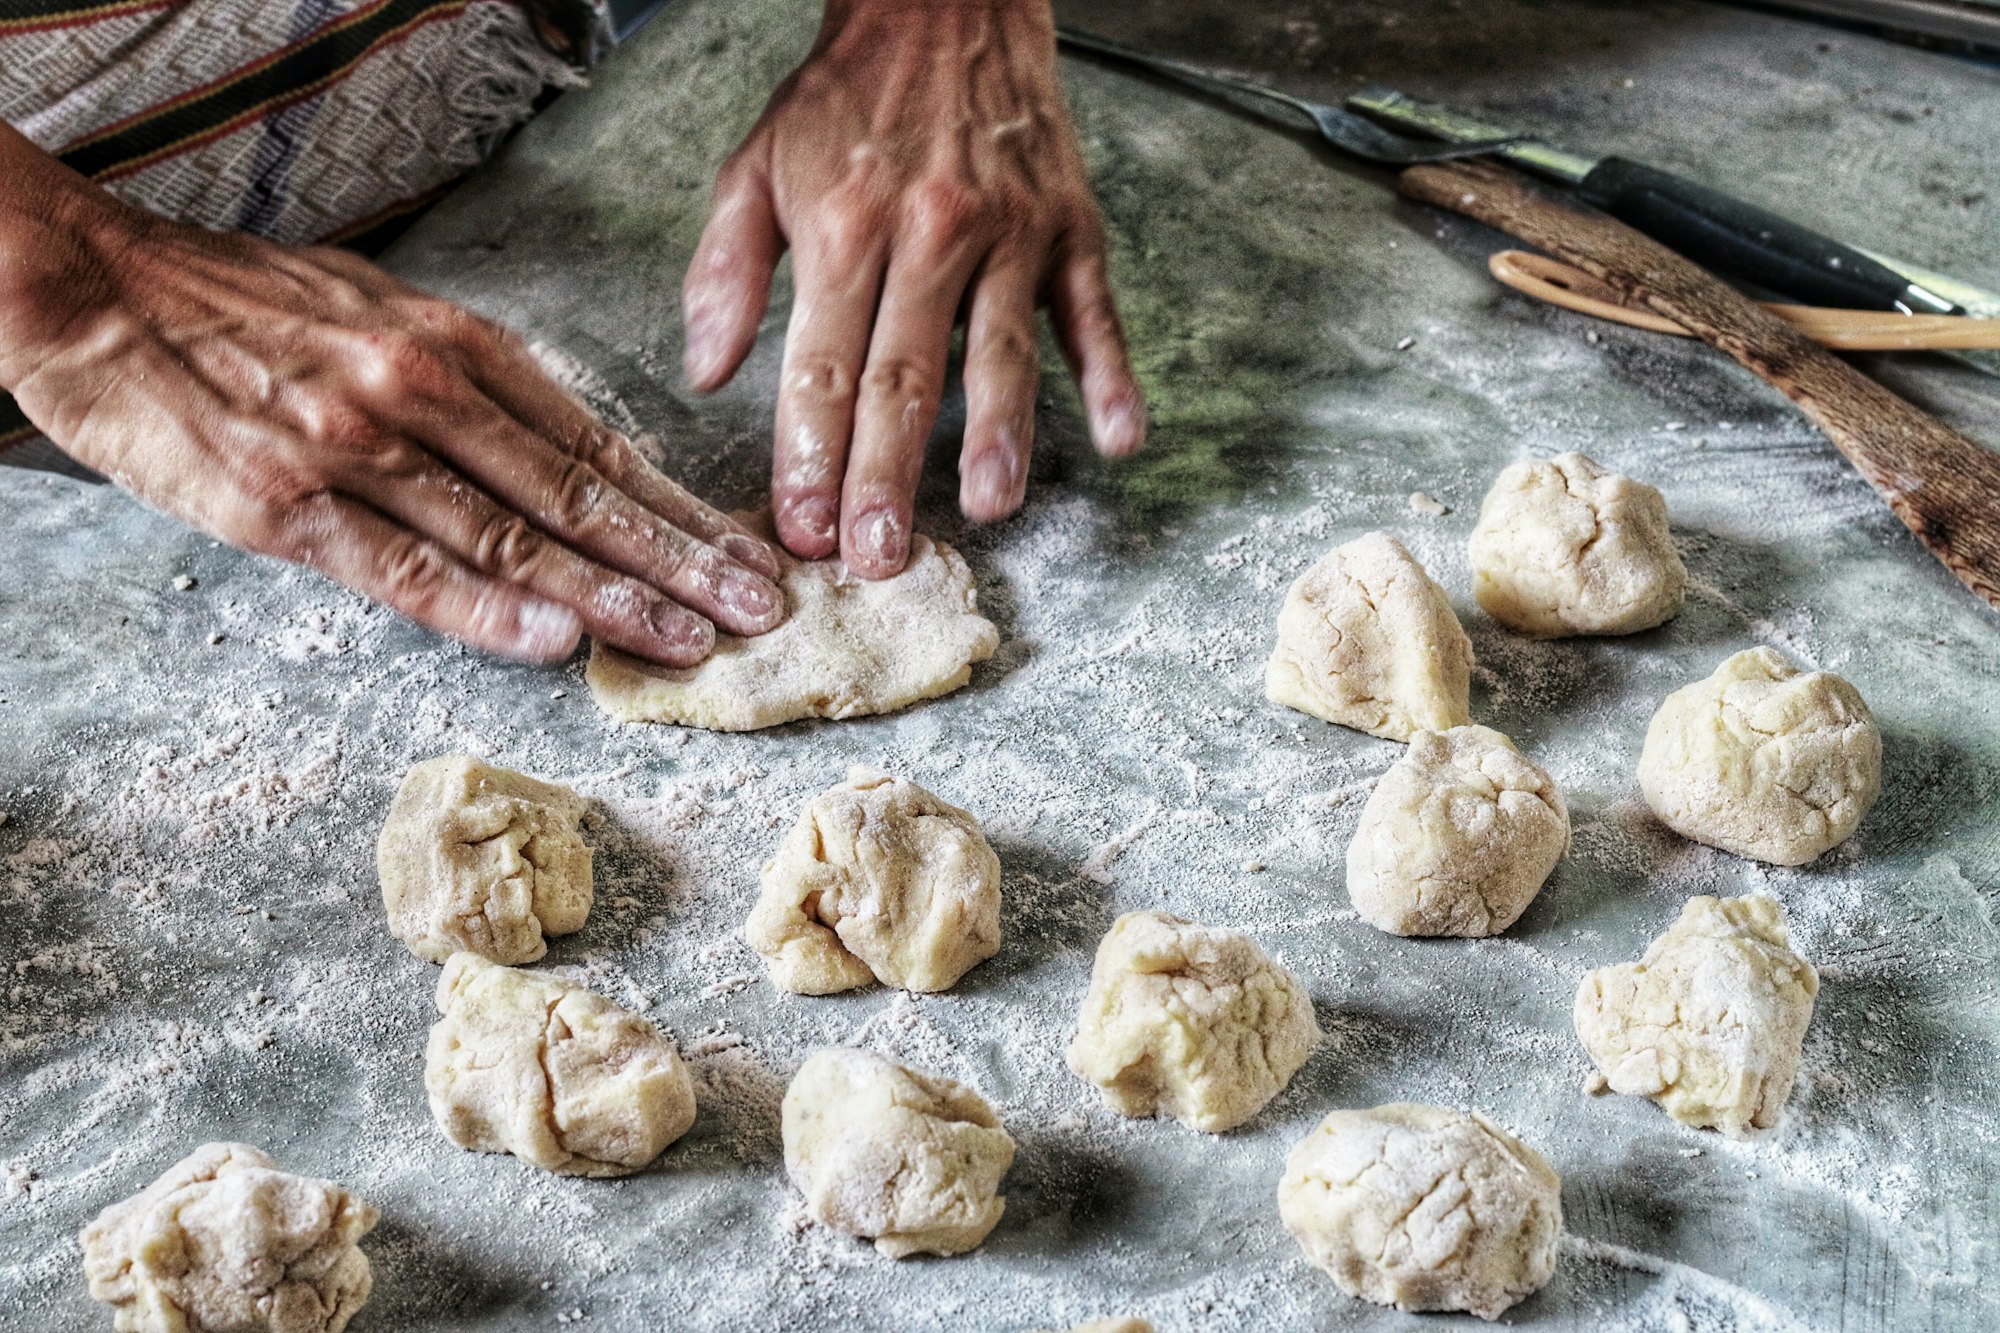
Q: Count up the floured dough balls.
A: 12